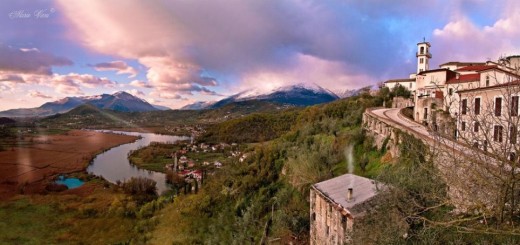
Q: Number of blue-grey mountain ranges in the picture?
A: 2